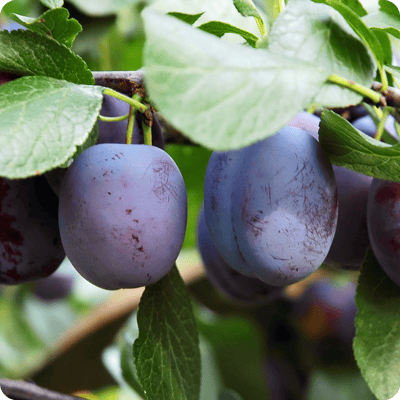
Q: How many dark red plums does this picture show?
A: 2